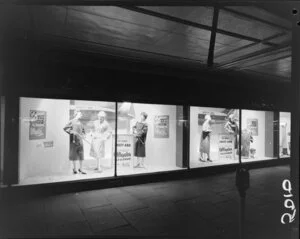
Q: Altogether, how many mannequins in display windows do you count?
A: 5